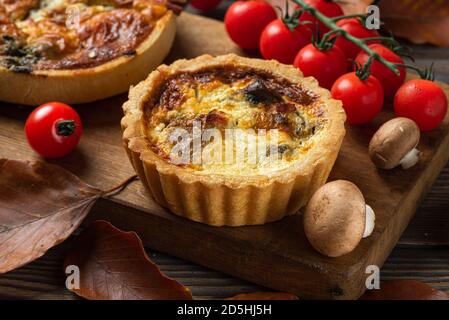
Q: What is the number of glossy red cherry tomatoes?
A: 10